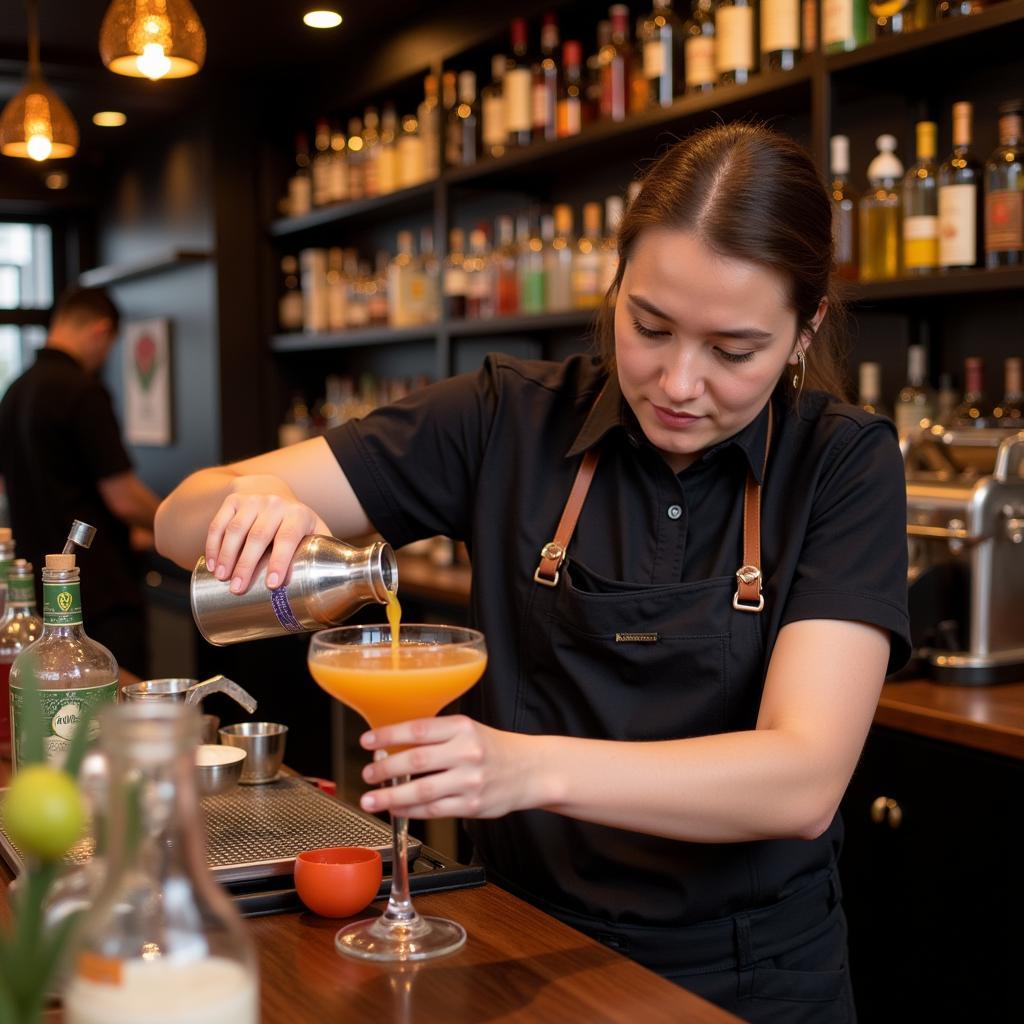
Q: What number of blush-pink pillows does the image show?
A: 0